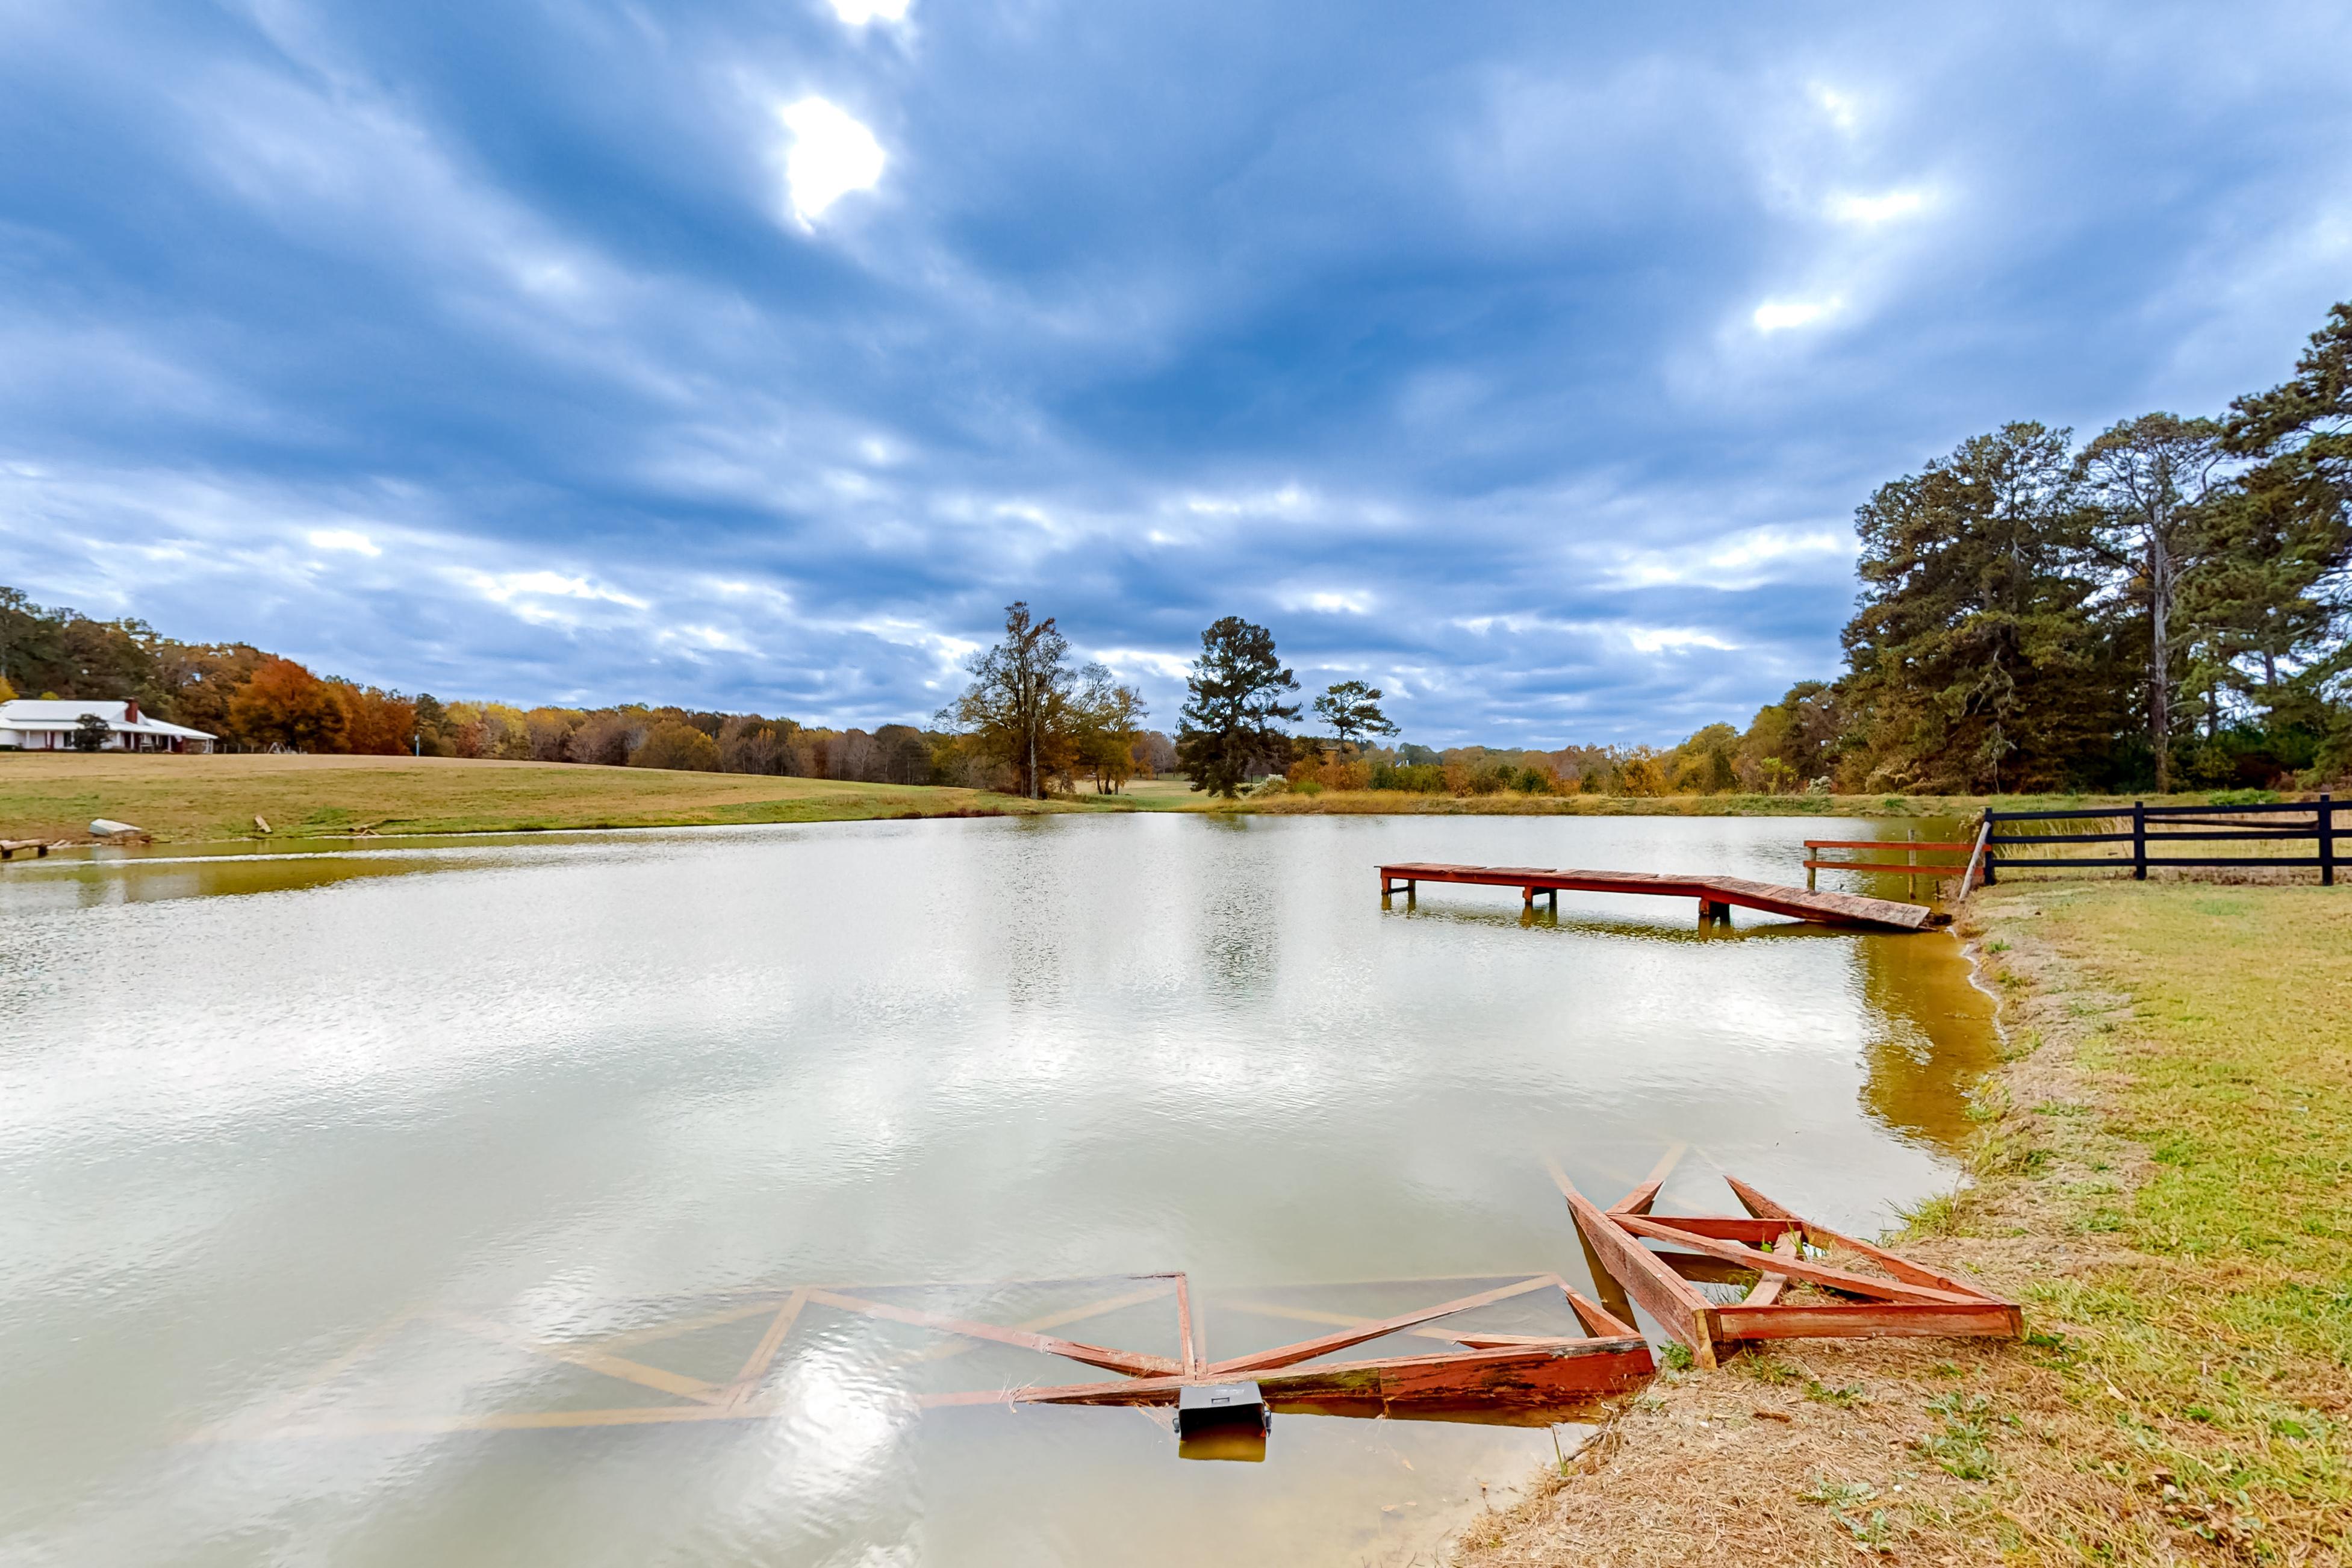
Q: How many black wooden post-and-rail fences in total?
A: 1